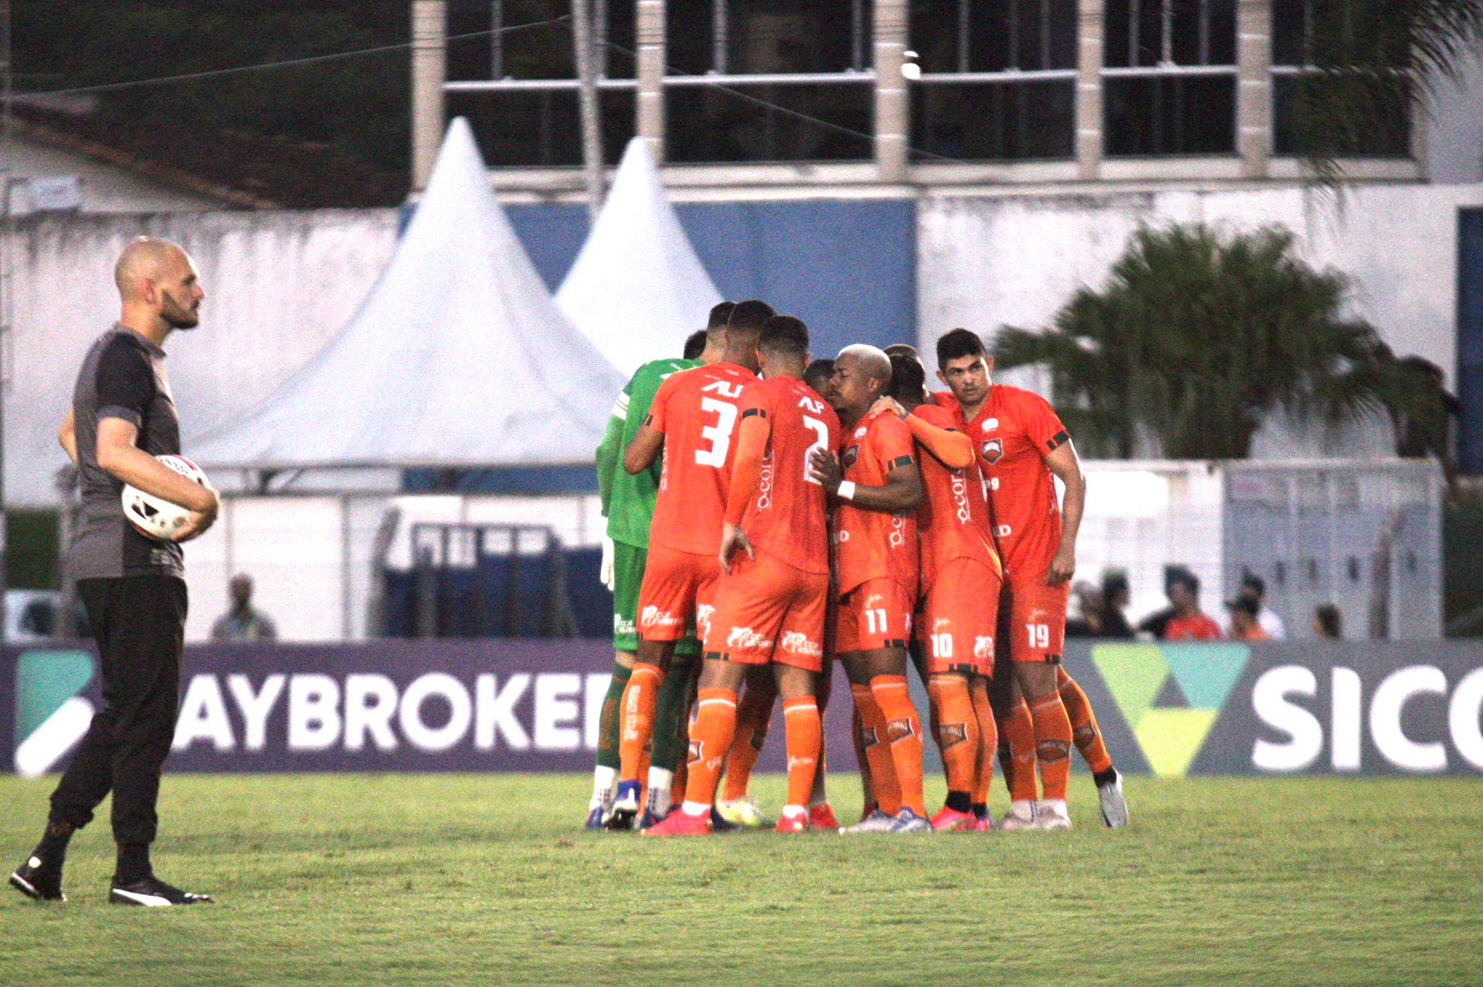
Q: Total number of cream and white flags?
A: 0